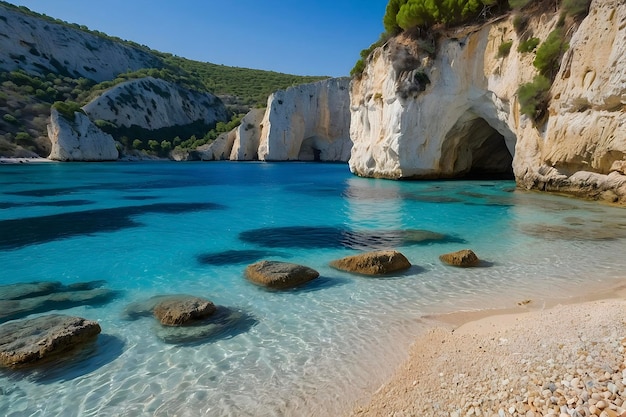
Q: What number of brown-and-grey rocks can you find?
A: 5